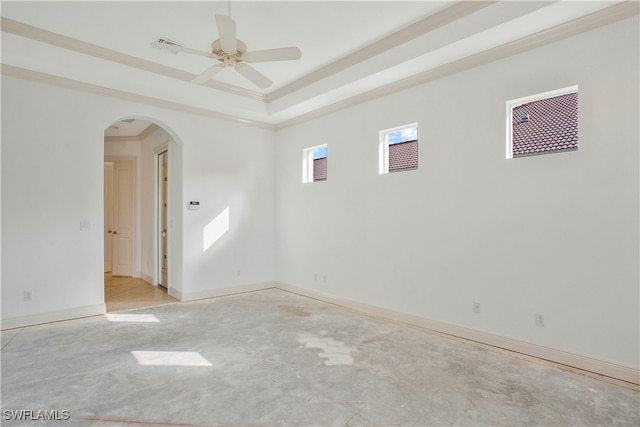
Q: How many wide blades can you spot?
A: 5